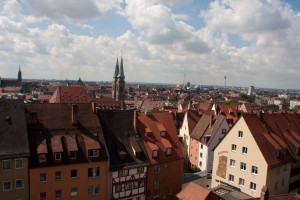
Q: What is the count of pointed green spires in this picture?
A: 2